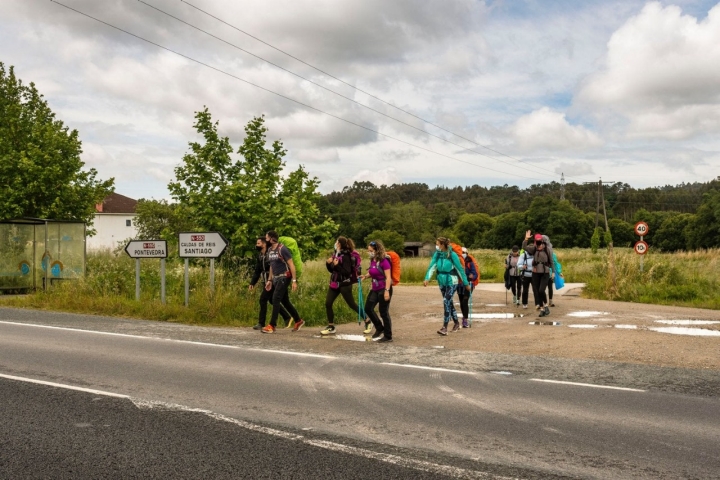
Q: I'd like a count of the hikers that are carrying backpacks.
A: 10